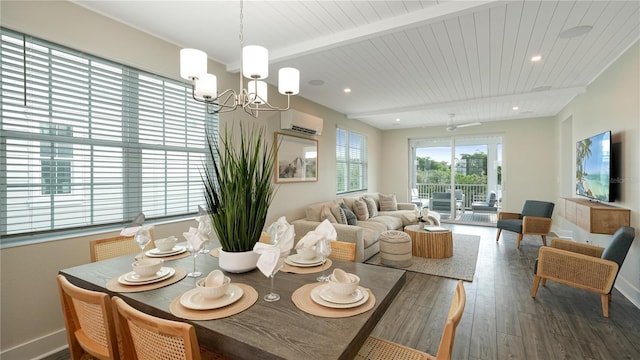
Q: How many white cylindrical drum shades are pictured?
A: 5